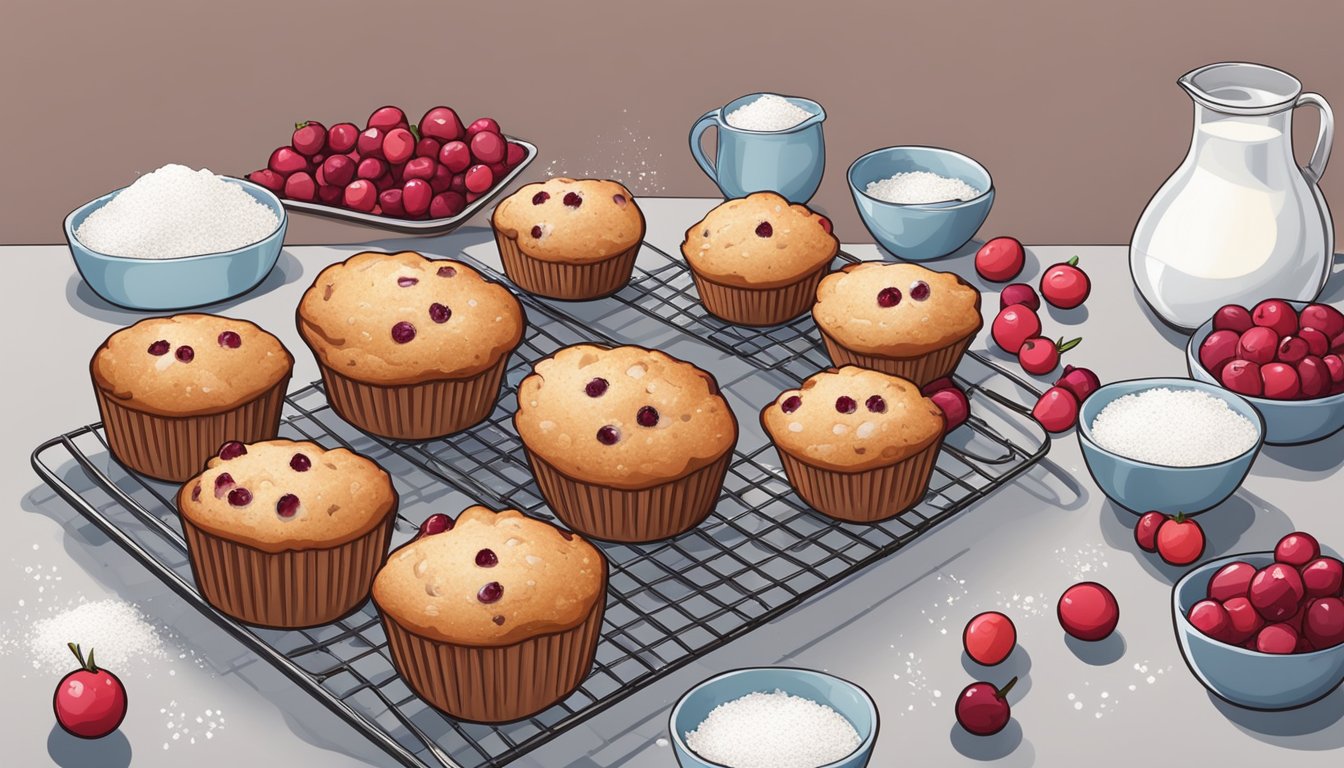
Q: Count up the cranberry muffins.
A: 9